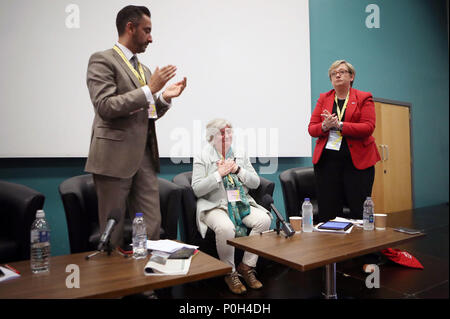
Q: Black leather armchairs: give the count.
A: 4